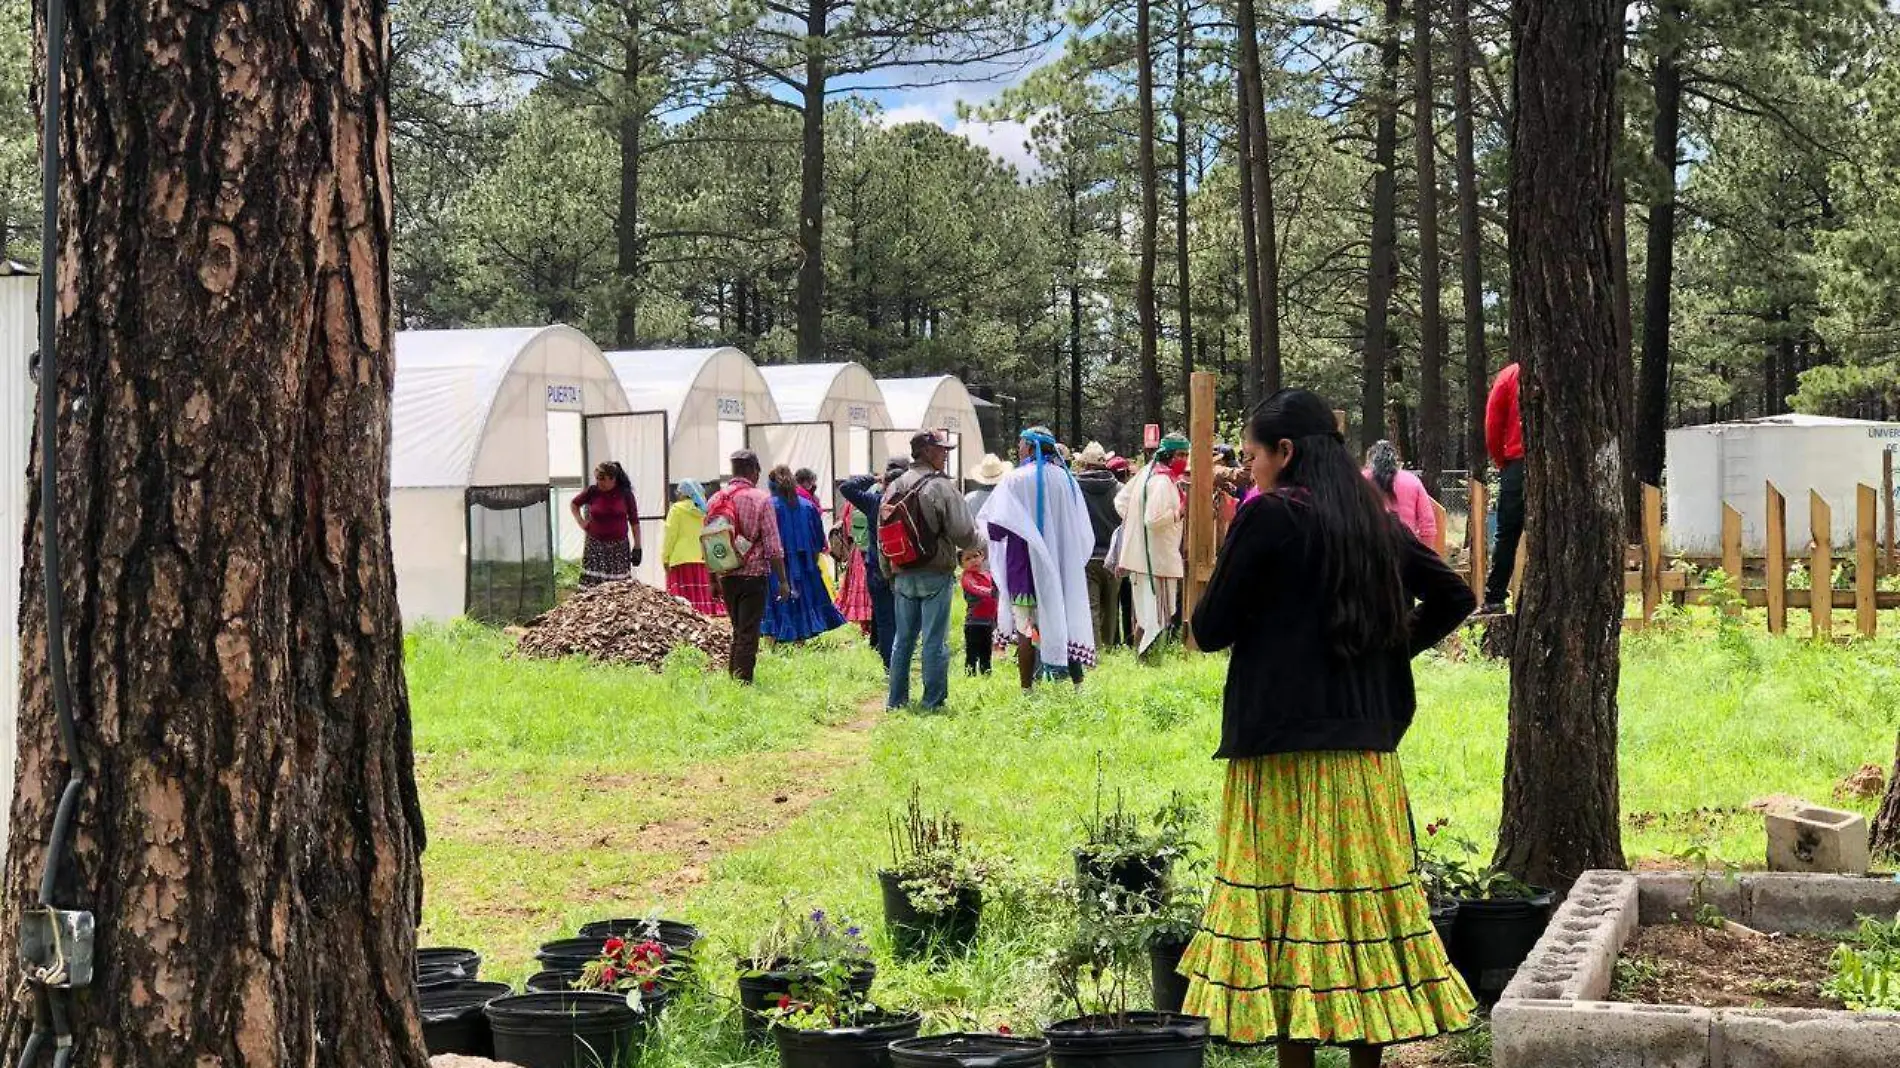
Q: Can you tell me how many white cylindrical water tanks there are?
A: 1